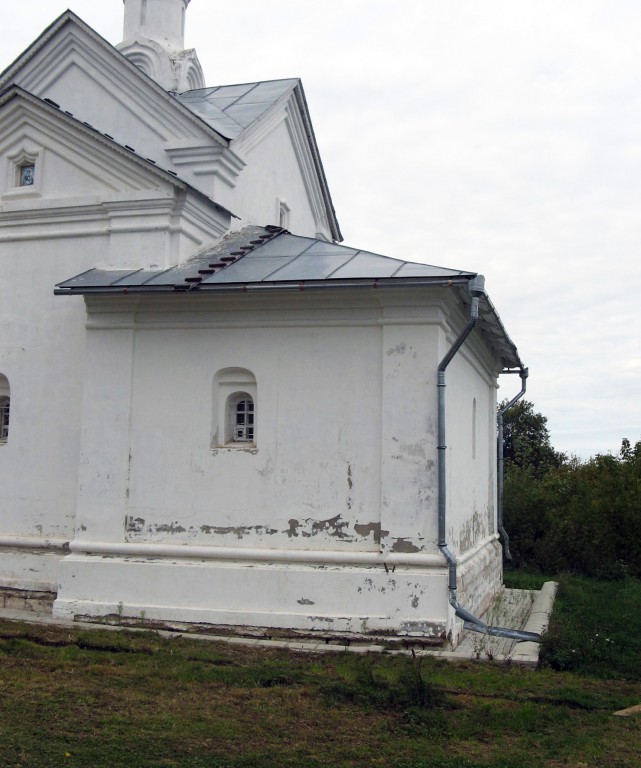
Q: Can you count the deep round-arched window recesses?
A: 2